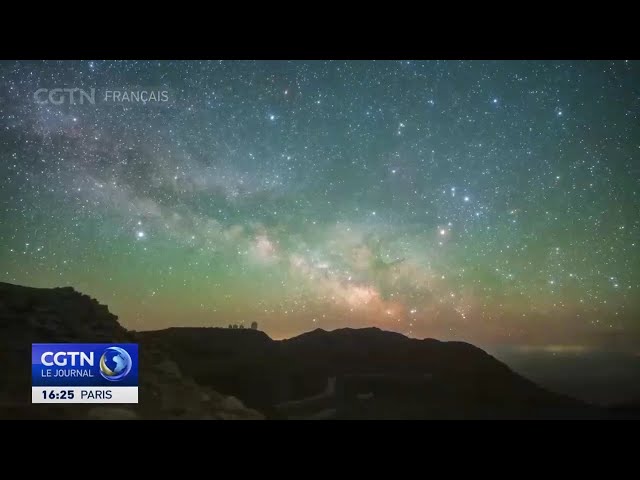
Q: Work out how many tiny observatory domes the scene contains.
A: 4